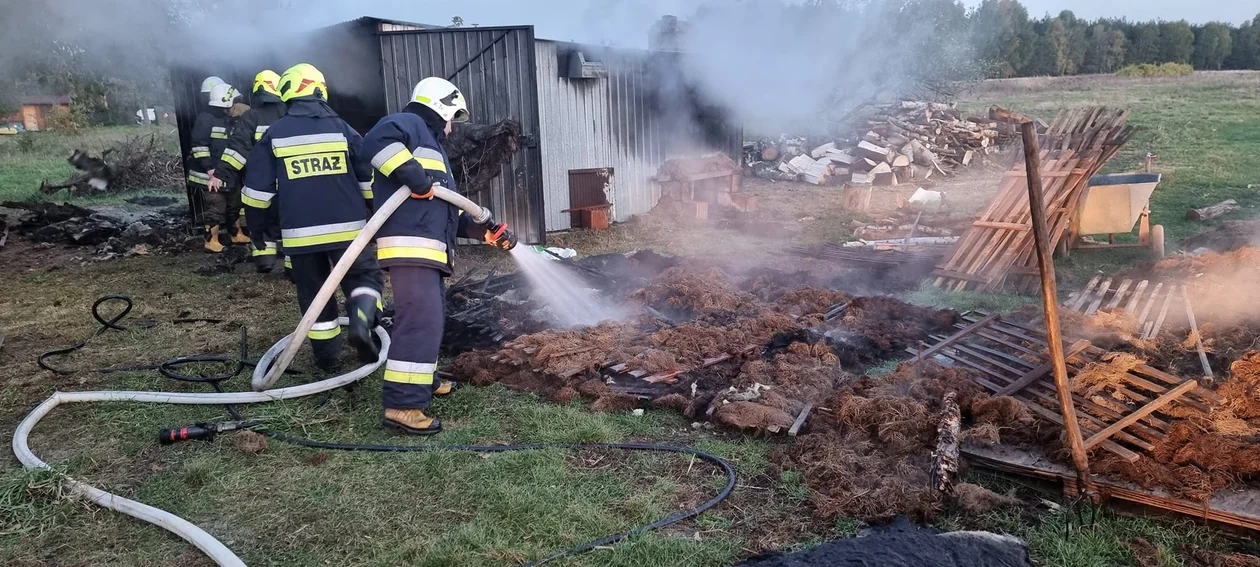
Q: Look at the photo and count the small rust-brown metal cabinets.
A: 1